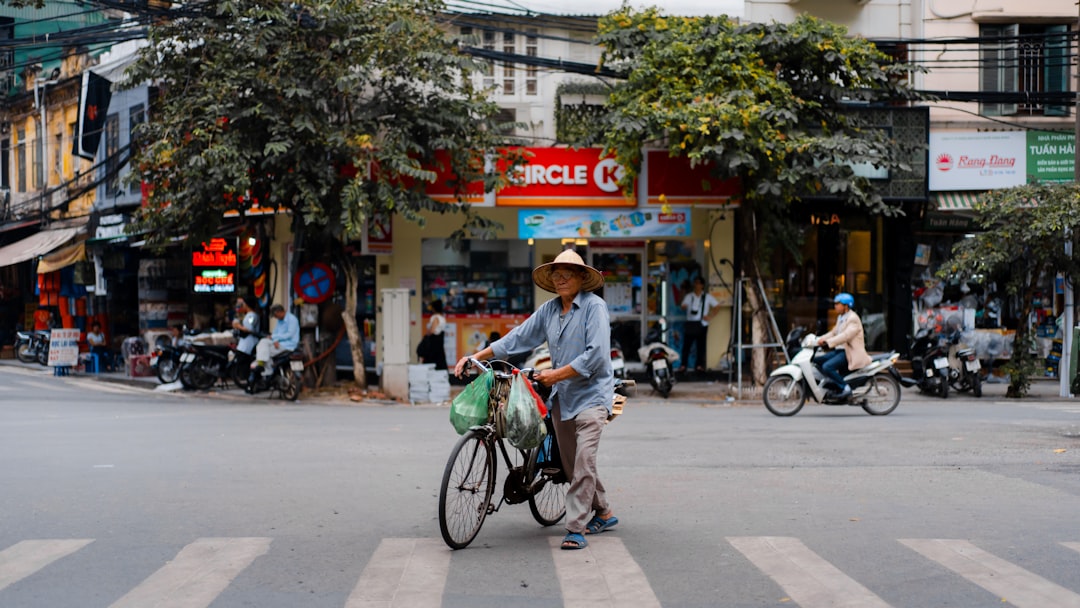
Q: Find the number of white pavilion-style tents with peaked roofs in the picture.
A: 0